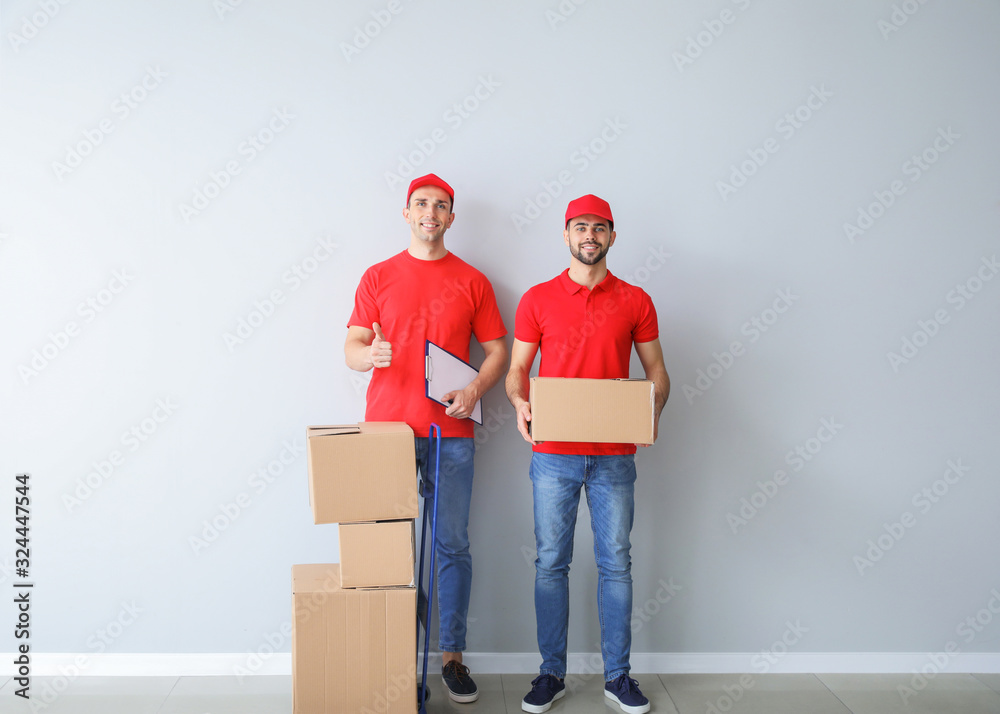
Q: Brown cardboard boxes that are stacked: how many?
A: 3